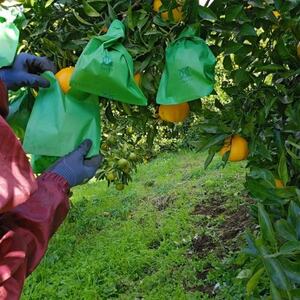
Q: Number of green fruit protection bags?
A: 4